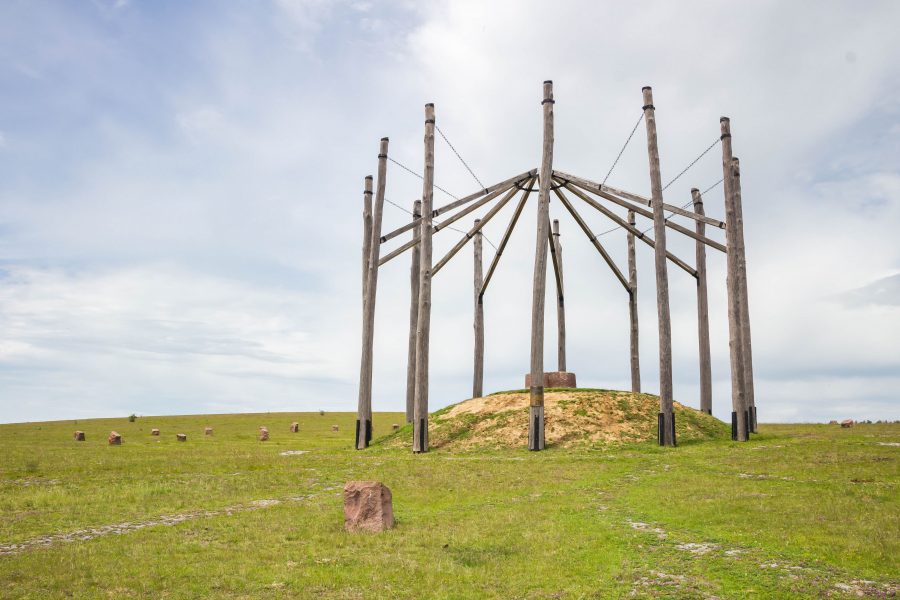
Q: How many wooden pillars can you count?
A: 12